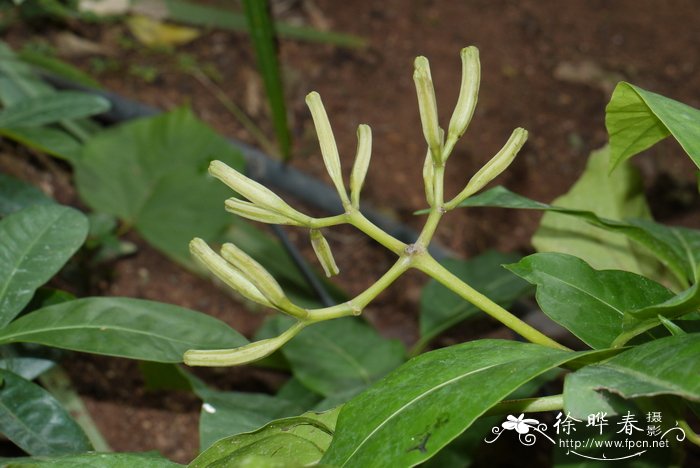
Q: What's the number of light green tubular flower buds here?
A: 12